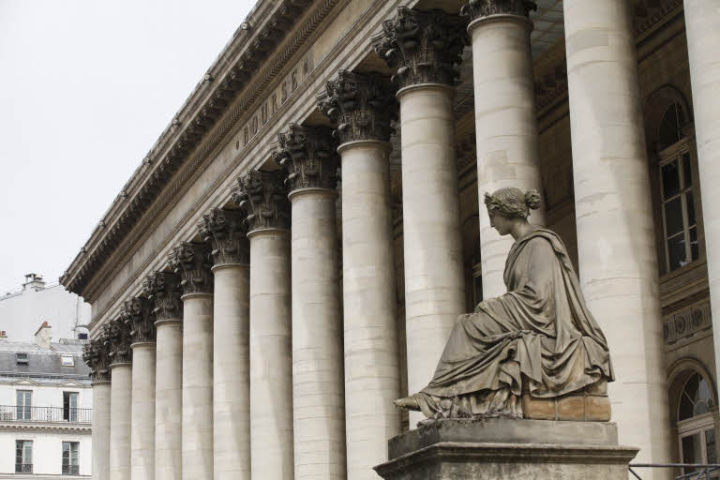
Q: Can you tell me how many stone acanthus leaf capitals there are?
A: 11